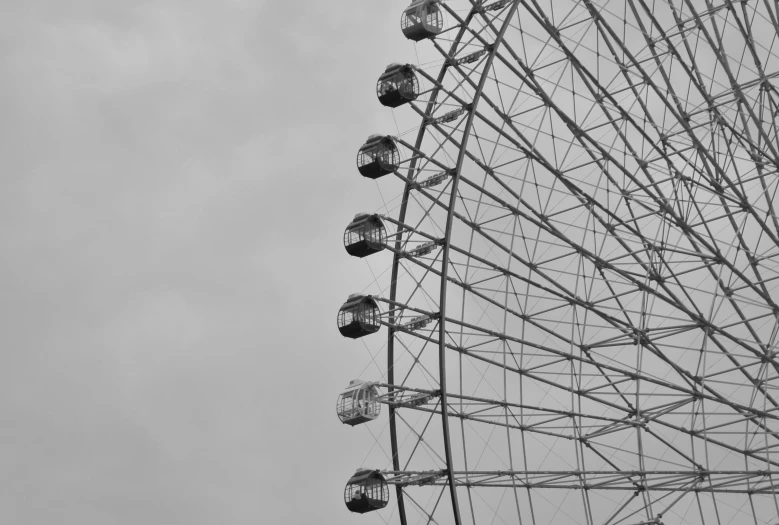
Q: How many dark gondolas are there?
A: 5